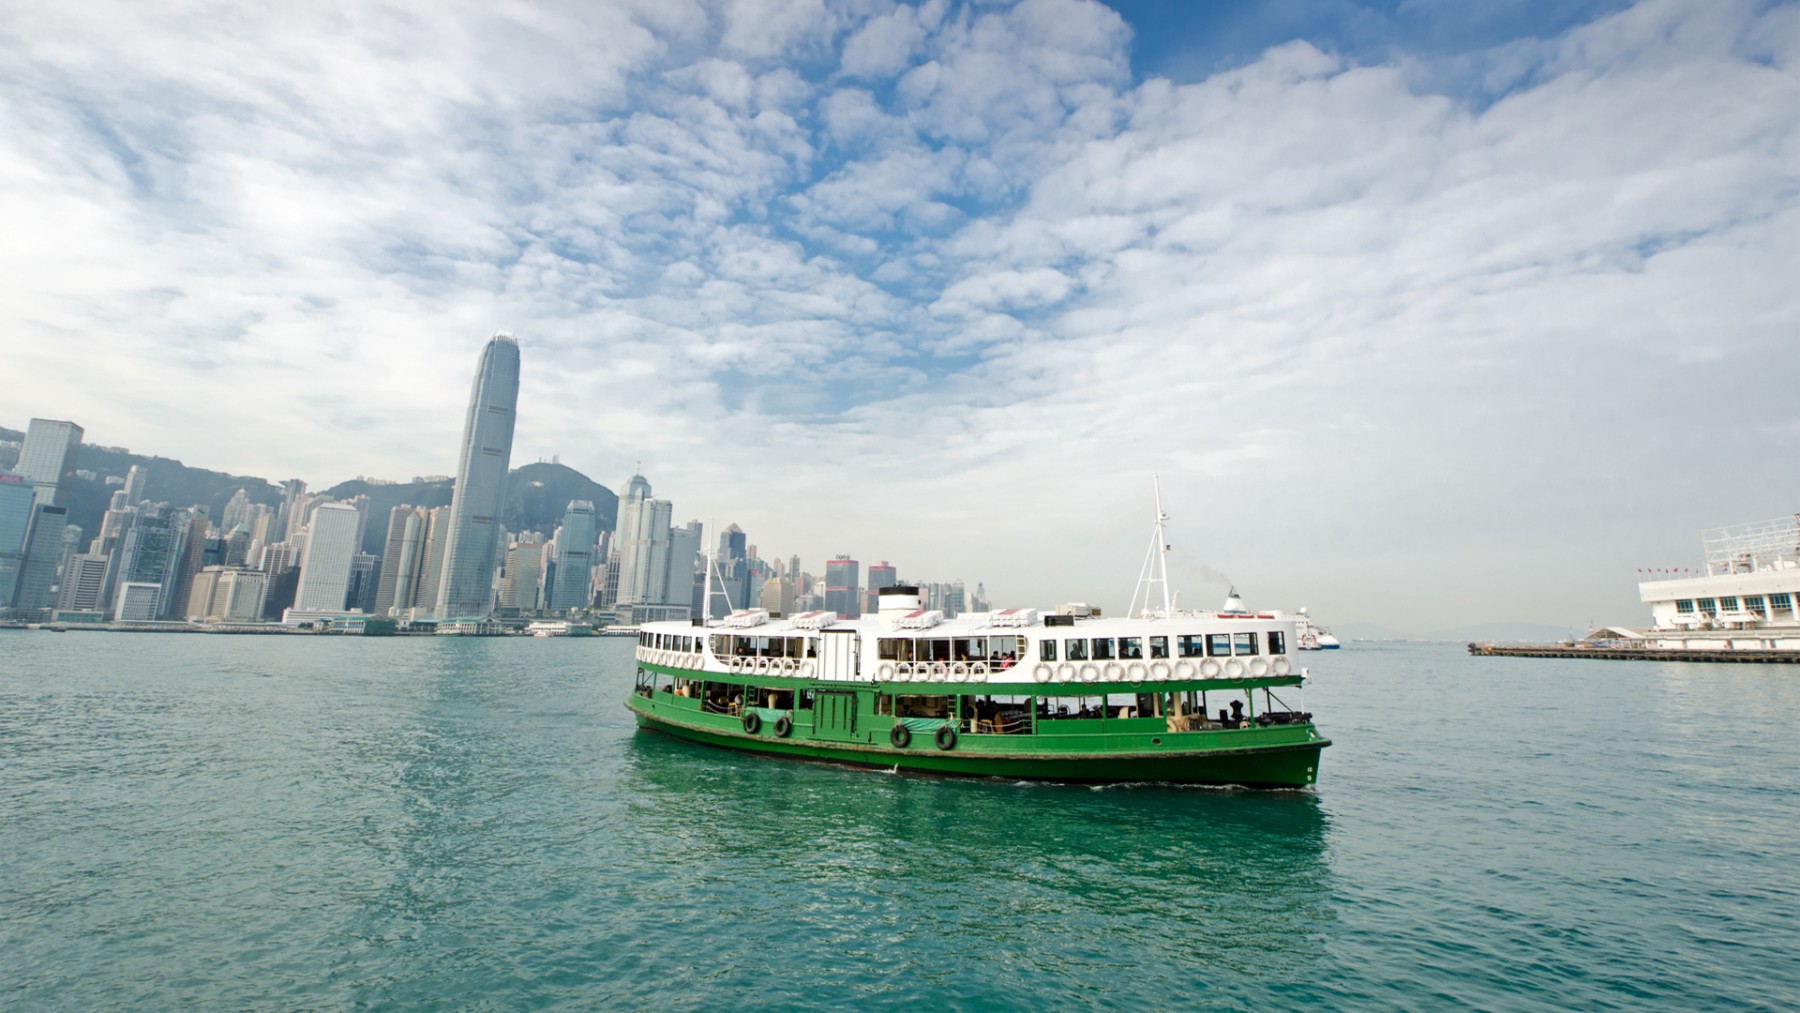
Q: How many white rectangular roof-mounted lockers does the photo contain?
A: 4